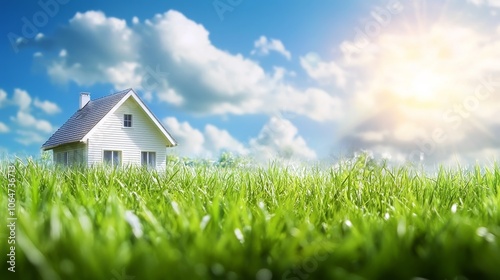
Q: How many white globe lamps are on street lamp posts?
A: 0